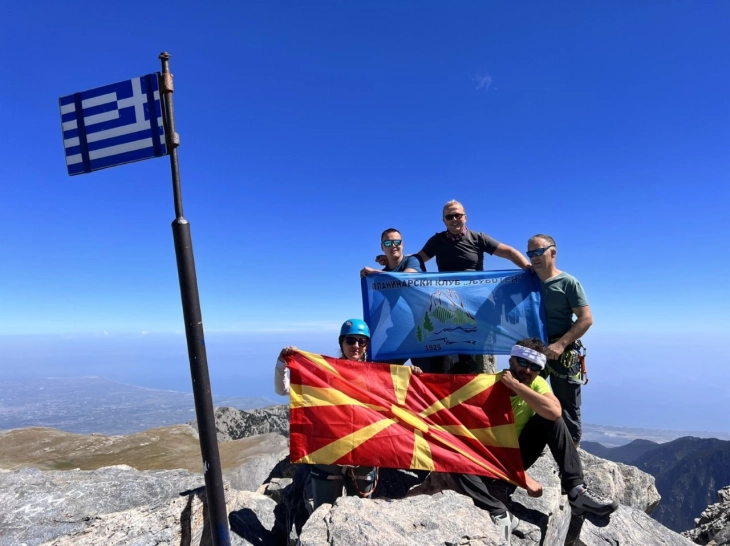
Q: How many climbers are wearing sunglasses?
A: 5